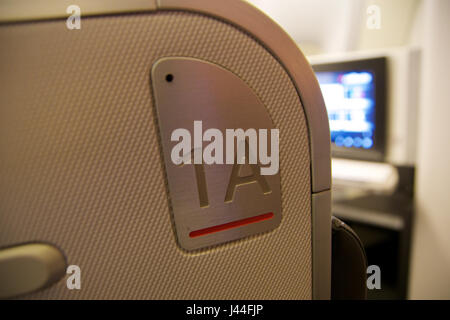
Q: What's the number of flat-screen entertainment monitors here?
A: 1